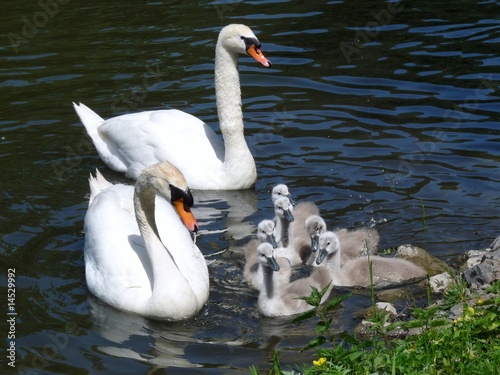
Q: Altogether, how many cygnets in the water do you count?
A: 6